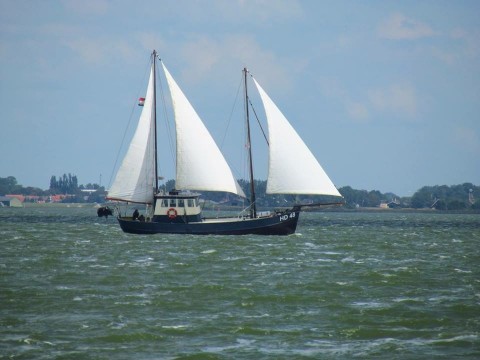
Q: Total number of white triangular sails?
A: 3